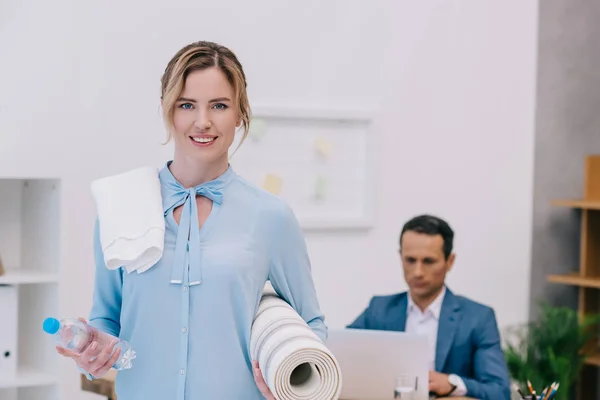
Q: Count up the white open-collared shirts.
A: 1